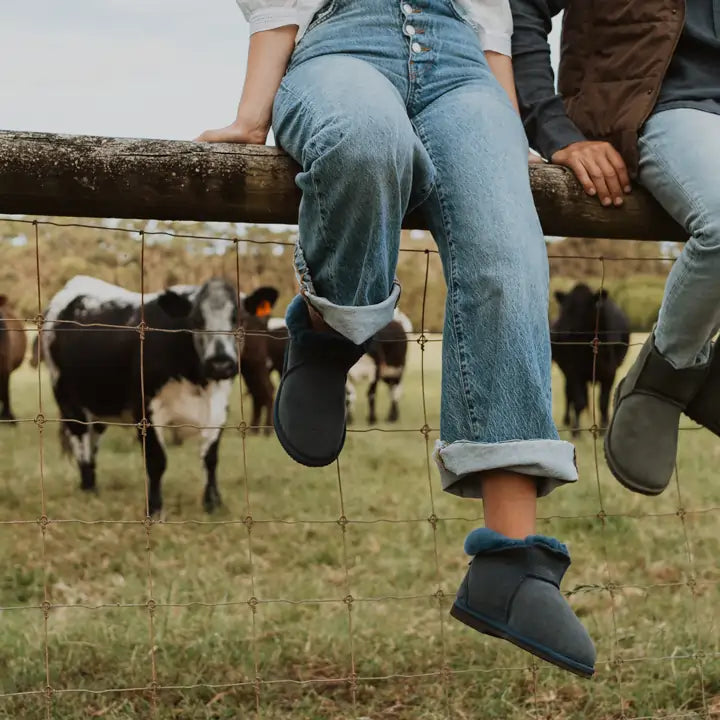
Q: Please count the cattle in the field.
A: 5